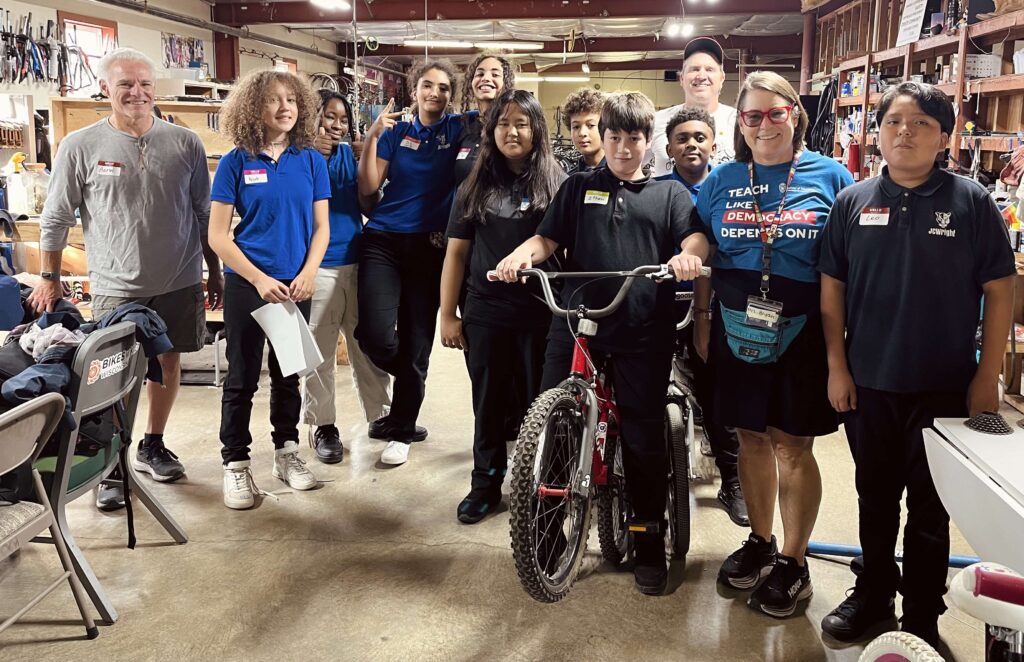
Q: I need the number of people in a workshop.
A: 12